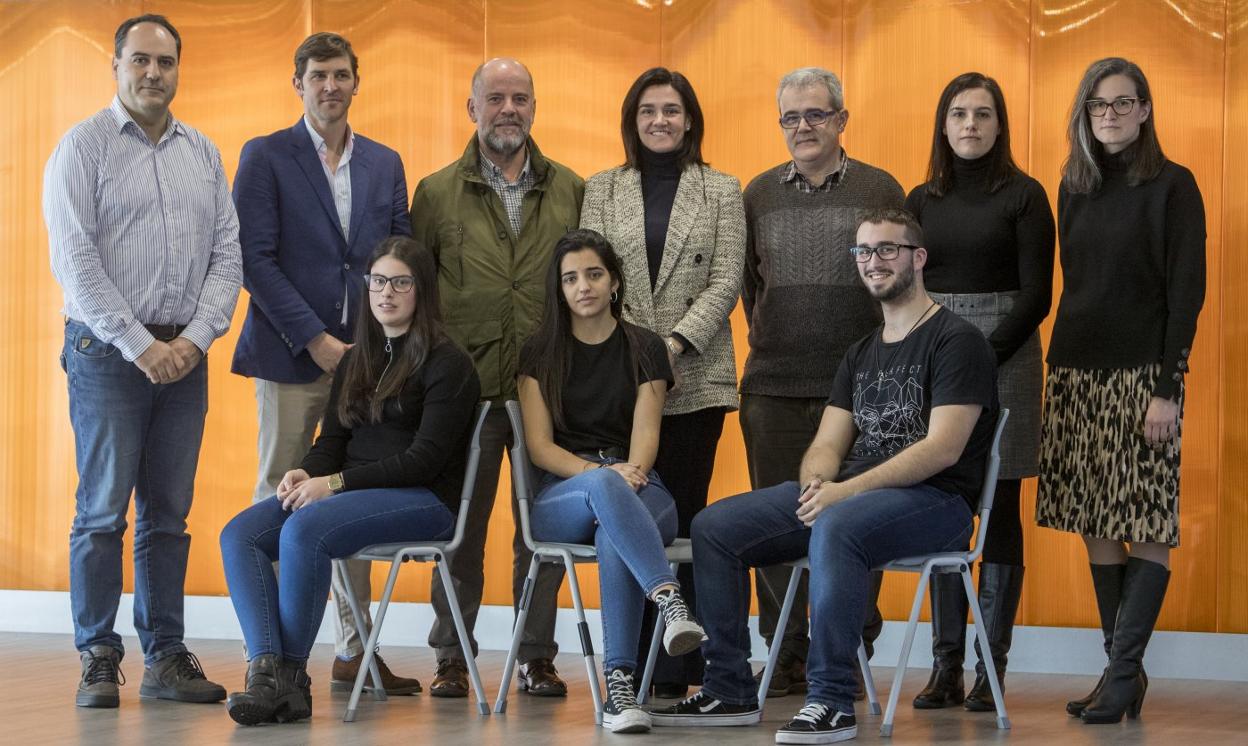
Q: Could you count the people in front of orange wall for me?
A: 10